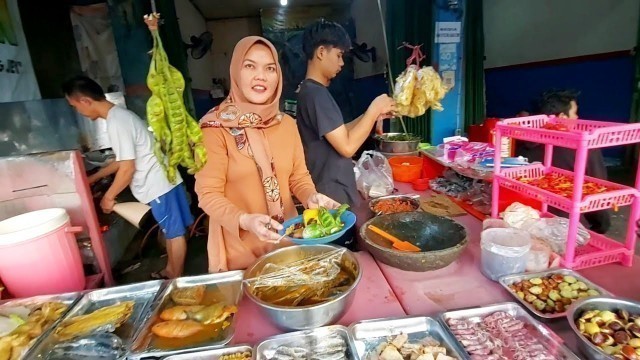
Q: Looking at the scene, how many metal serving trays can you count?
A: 8